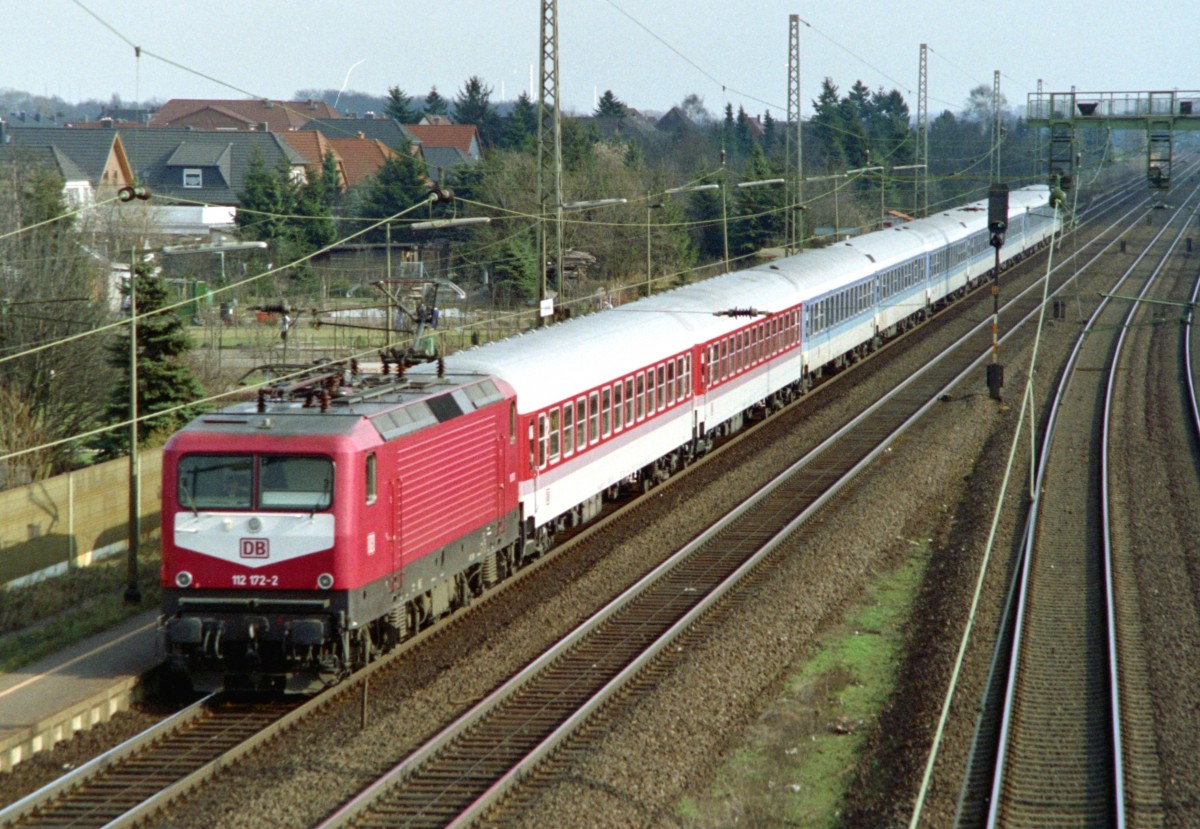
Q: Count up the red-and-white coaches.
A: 2